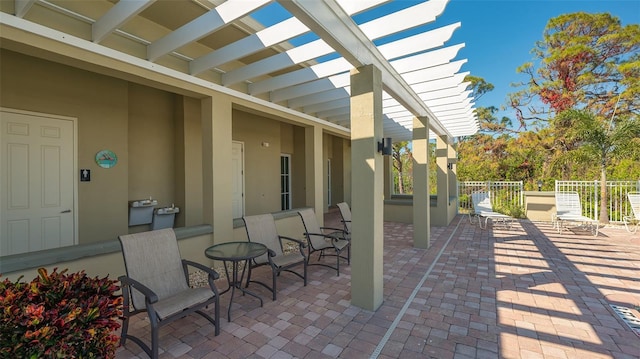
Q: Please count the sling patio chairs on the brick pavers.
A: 4